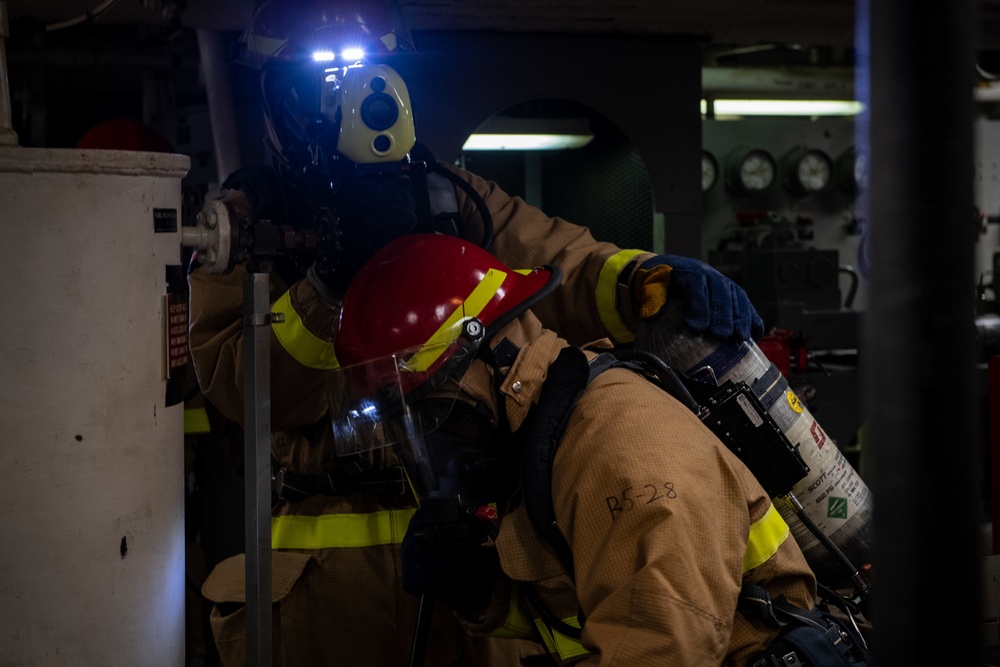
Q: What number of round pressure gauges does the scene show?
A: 4